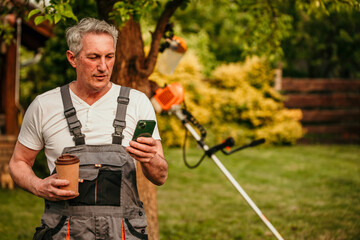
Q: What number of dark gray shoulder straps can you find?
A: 2